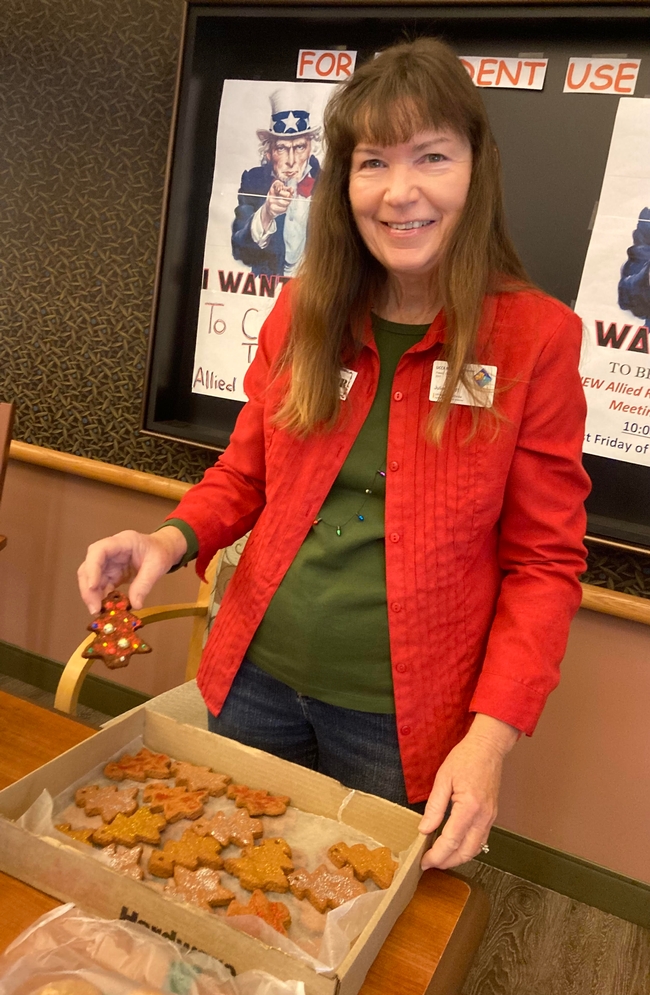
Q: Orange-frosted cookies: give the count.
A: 4